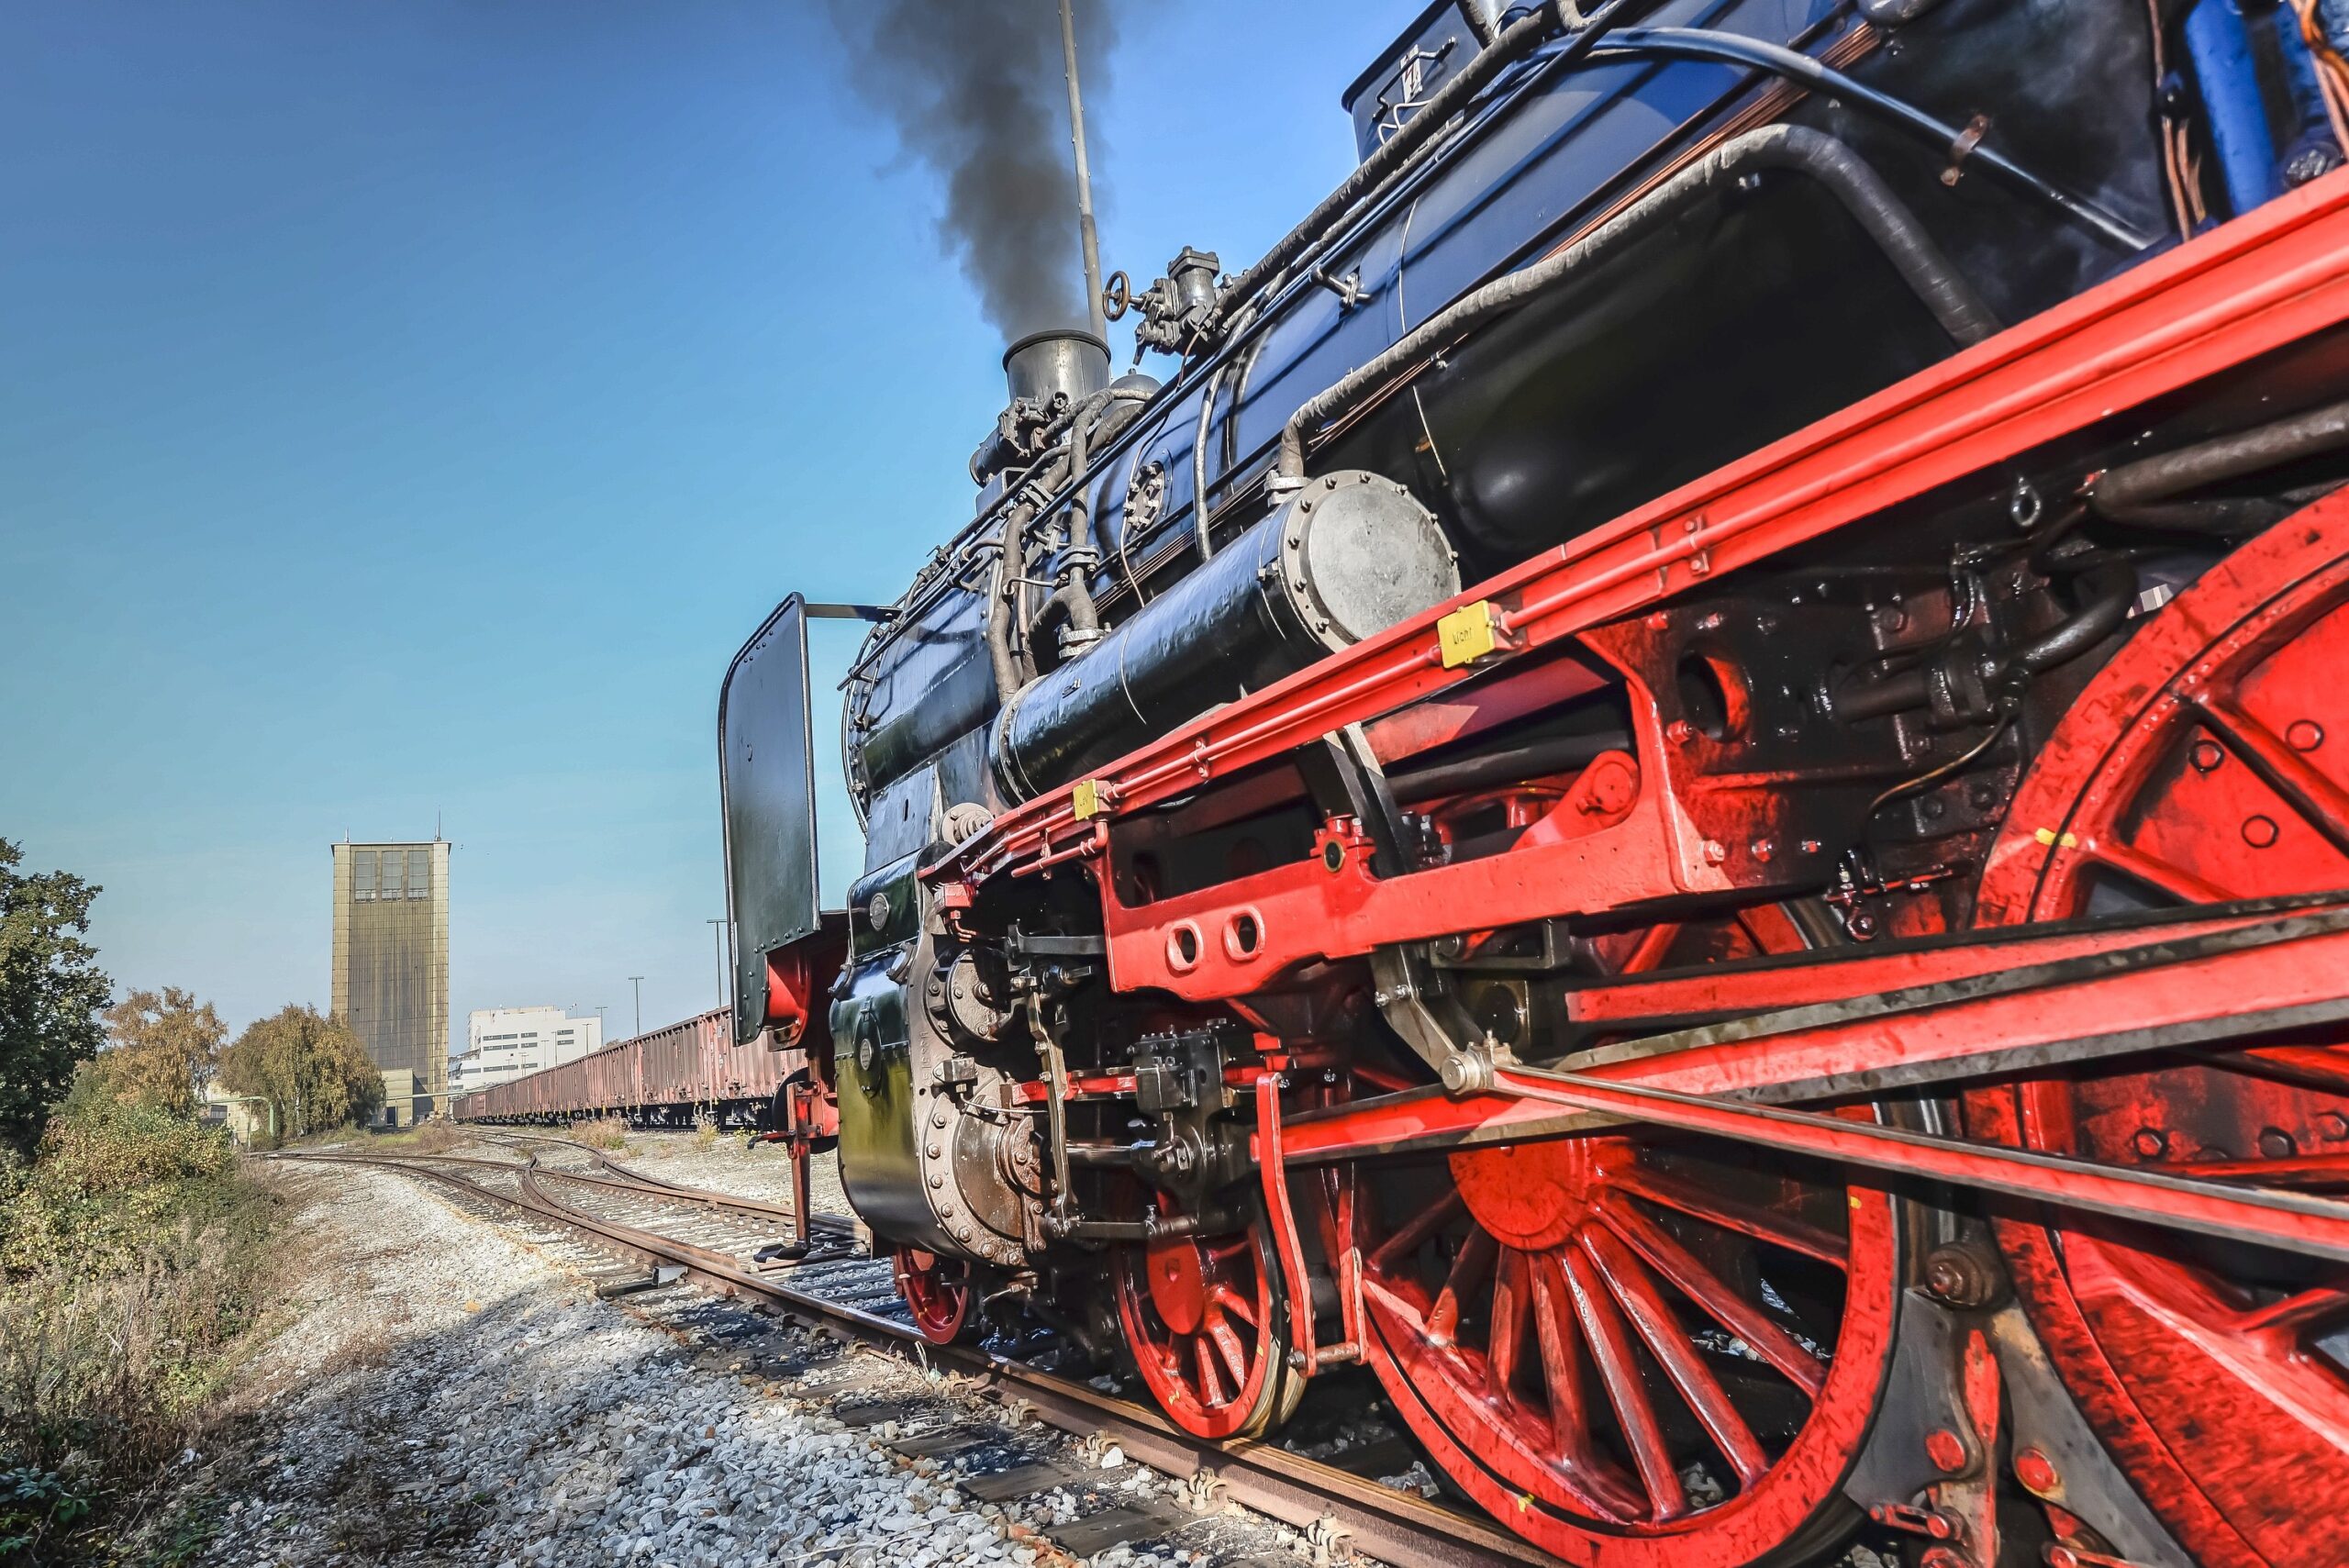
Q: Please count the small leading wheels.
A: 2